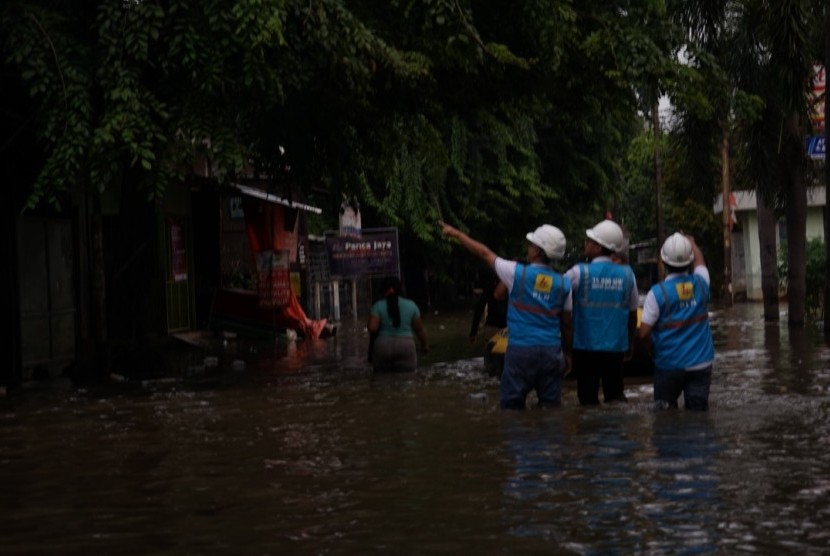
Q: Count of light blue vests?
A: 3